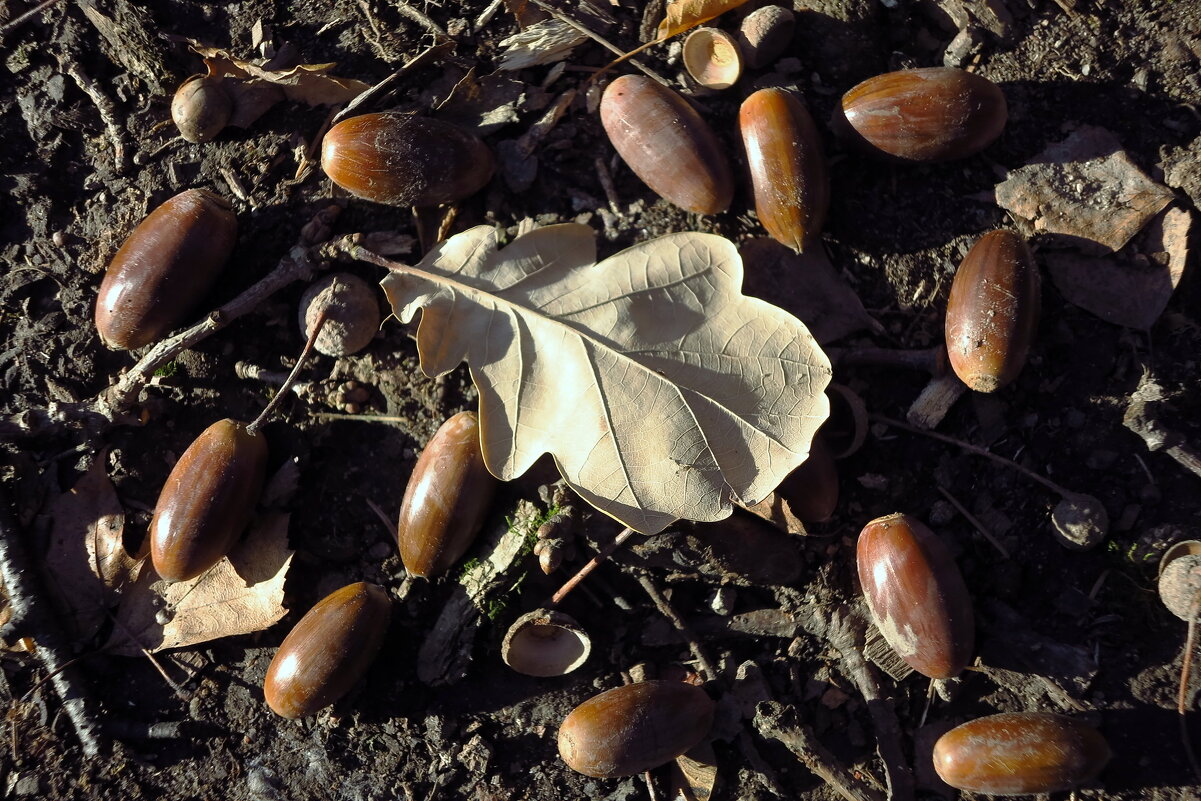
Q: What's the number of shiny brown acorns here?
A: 12